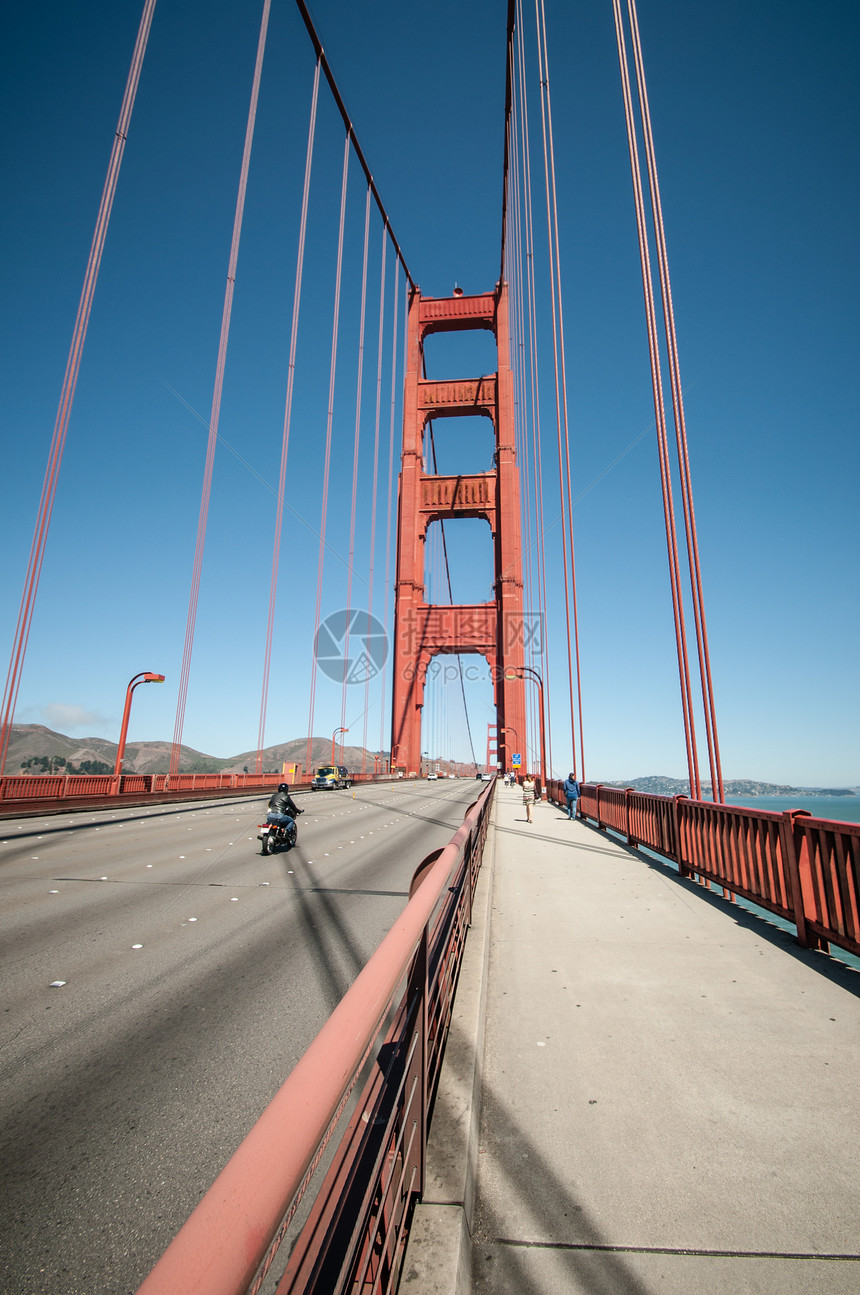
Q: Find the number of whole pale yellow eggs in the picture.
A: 0